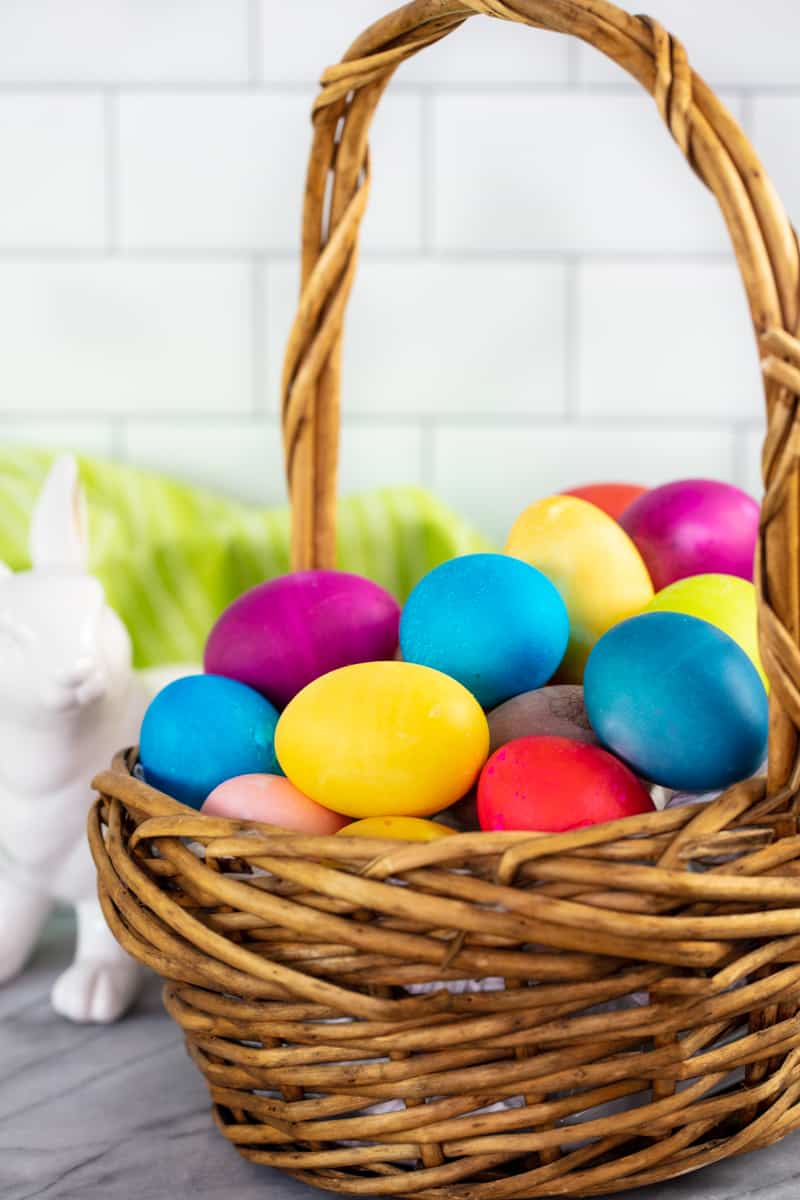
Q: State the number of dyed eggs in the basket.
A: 13